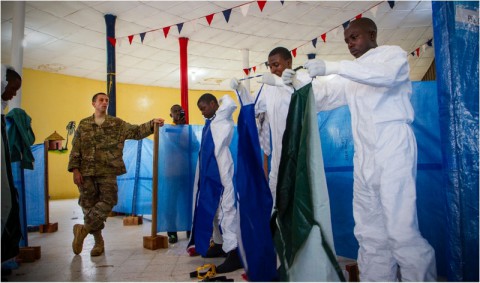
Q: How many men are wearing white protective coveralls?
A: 3